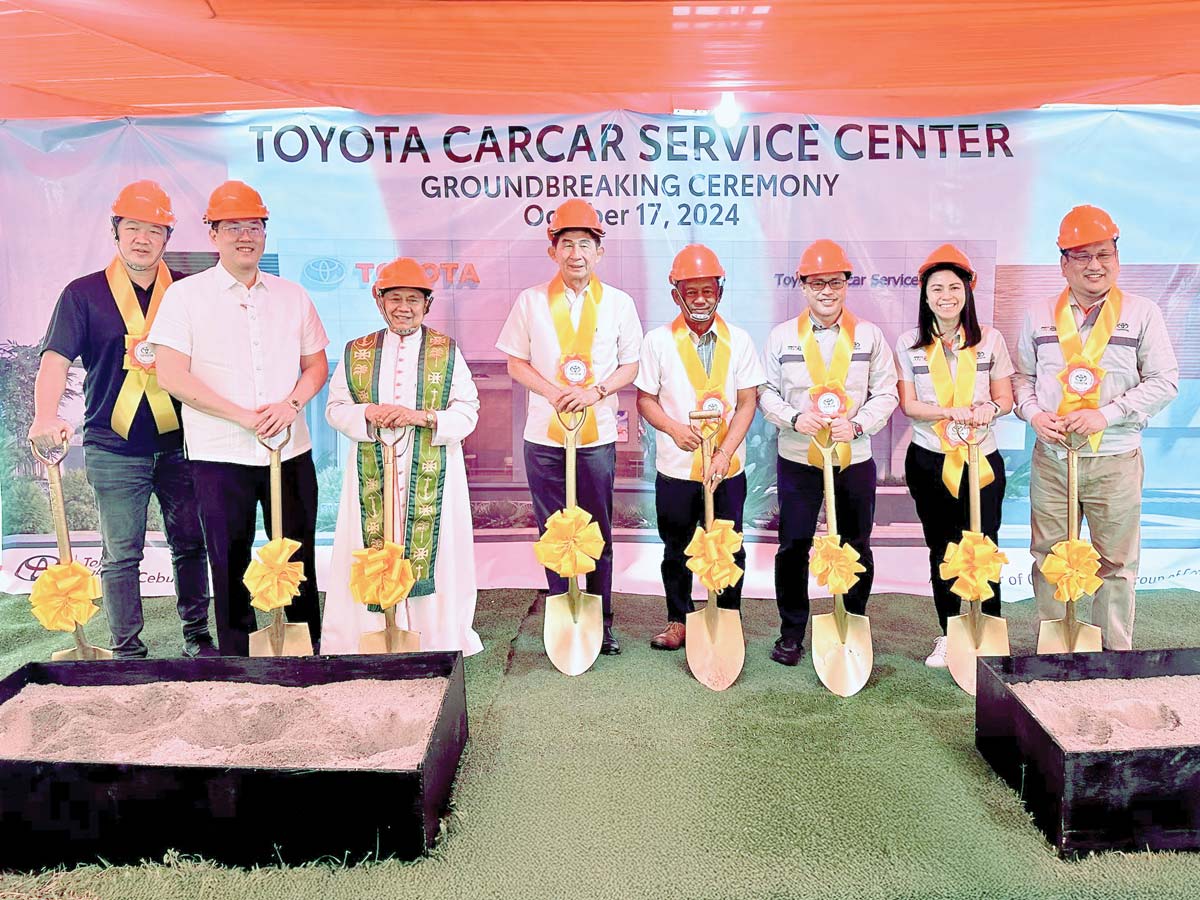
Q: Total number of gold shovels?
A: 8